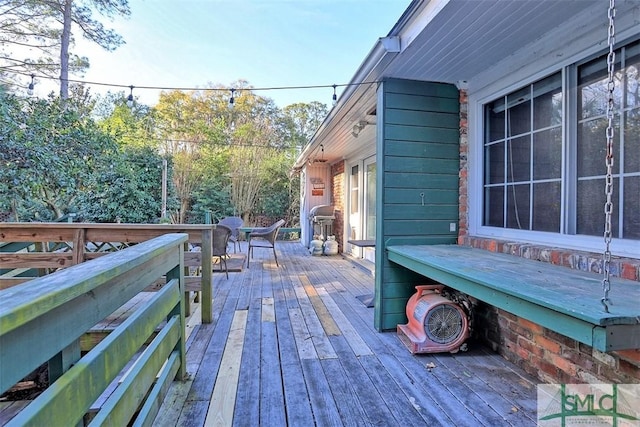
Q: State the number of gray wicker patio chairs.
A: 3